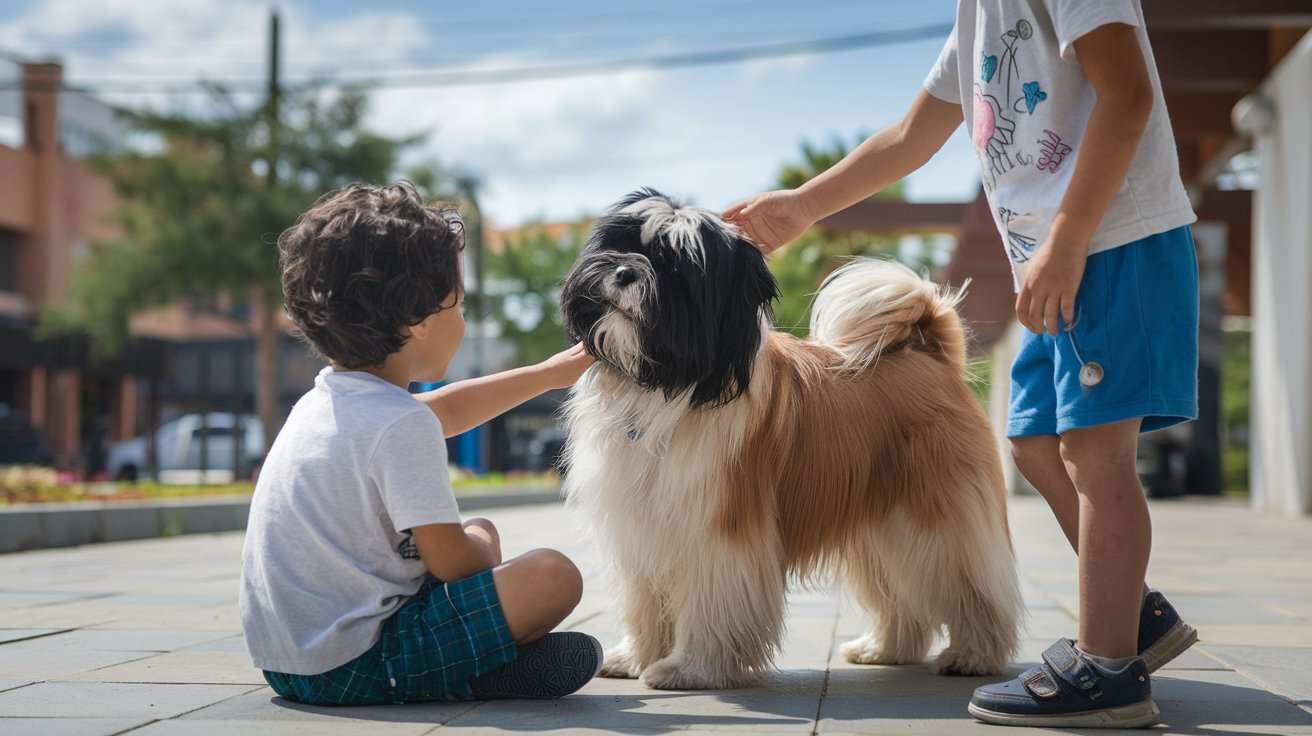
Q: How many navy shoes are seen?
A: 2